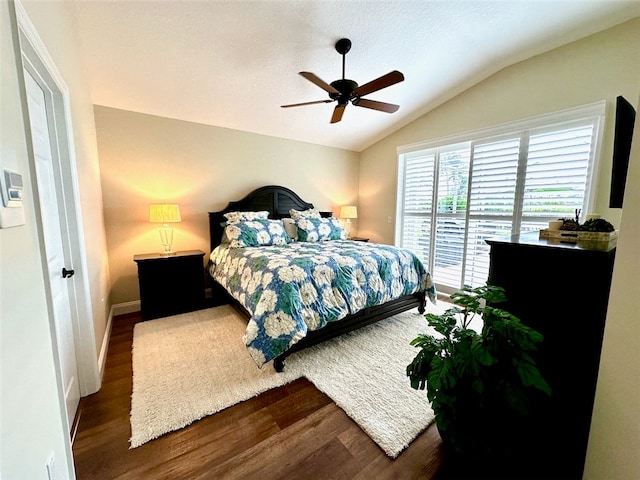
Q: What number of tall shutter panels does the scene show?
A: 4